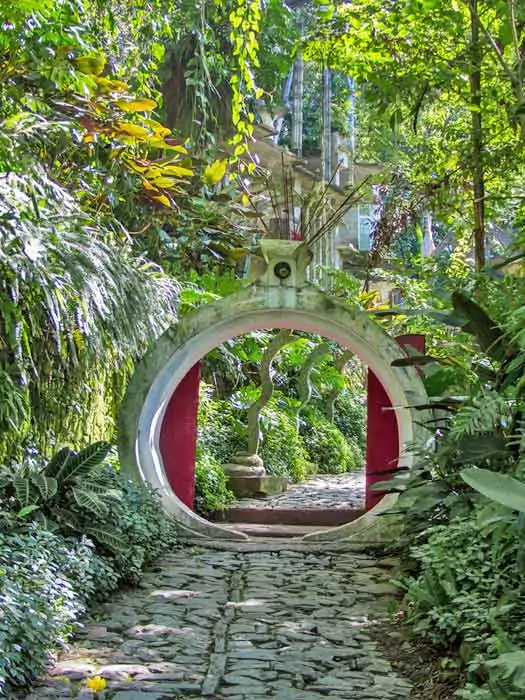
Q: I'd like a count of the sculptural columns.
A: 3